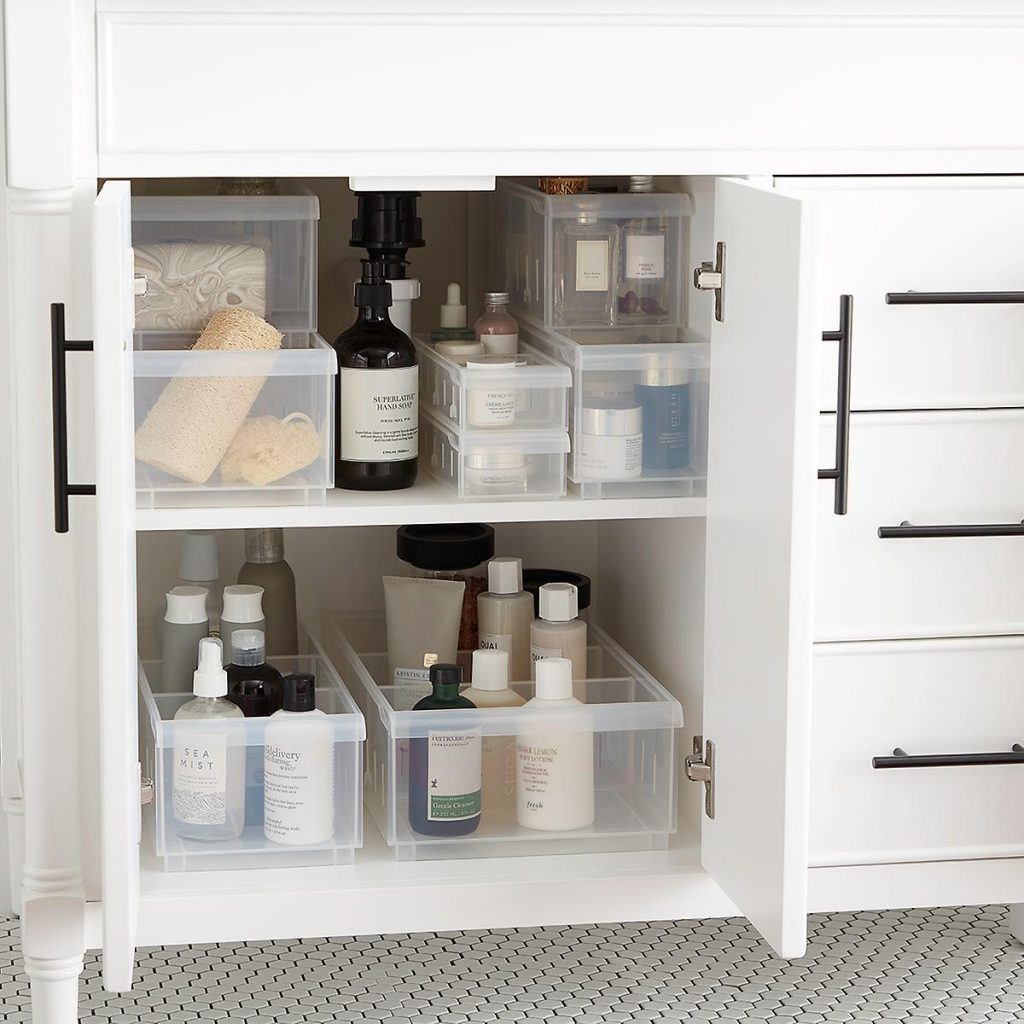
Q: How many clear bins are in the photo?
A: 8